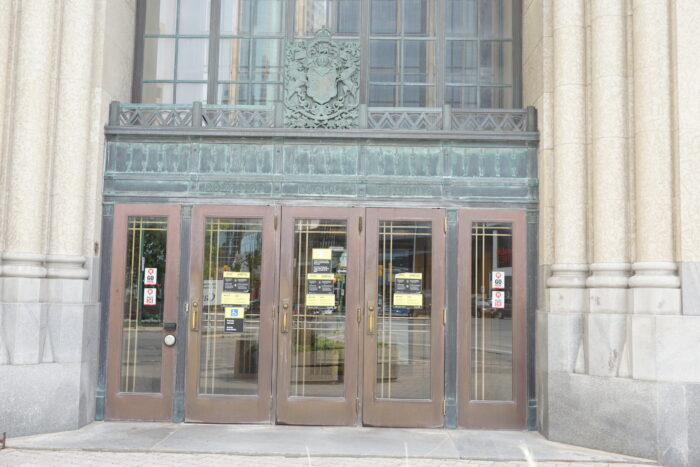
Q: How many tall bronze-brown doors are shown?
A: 5